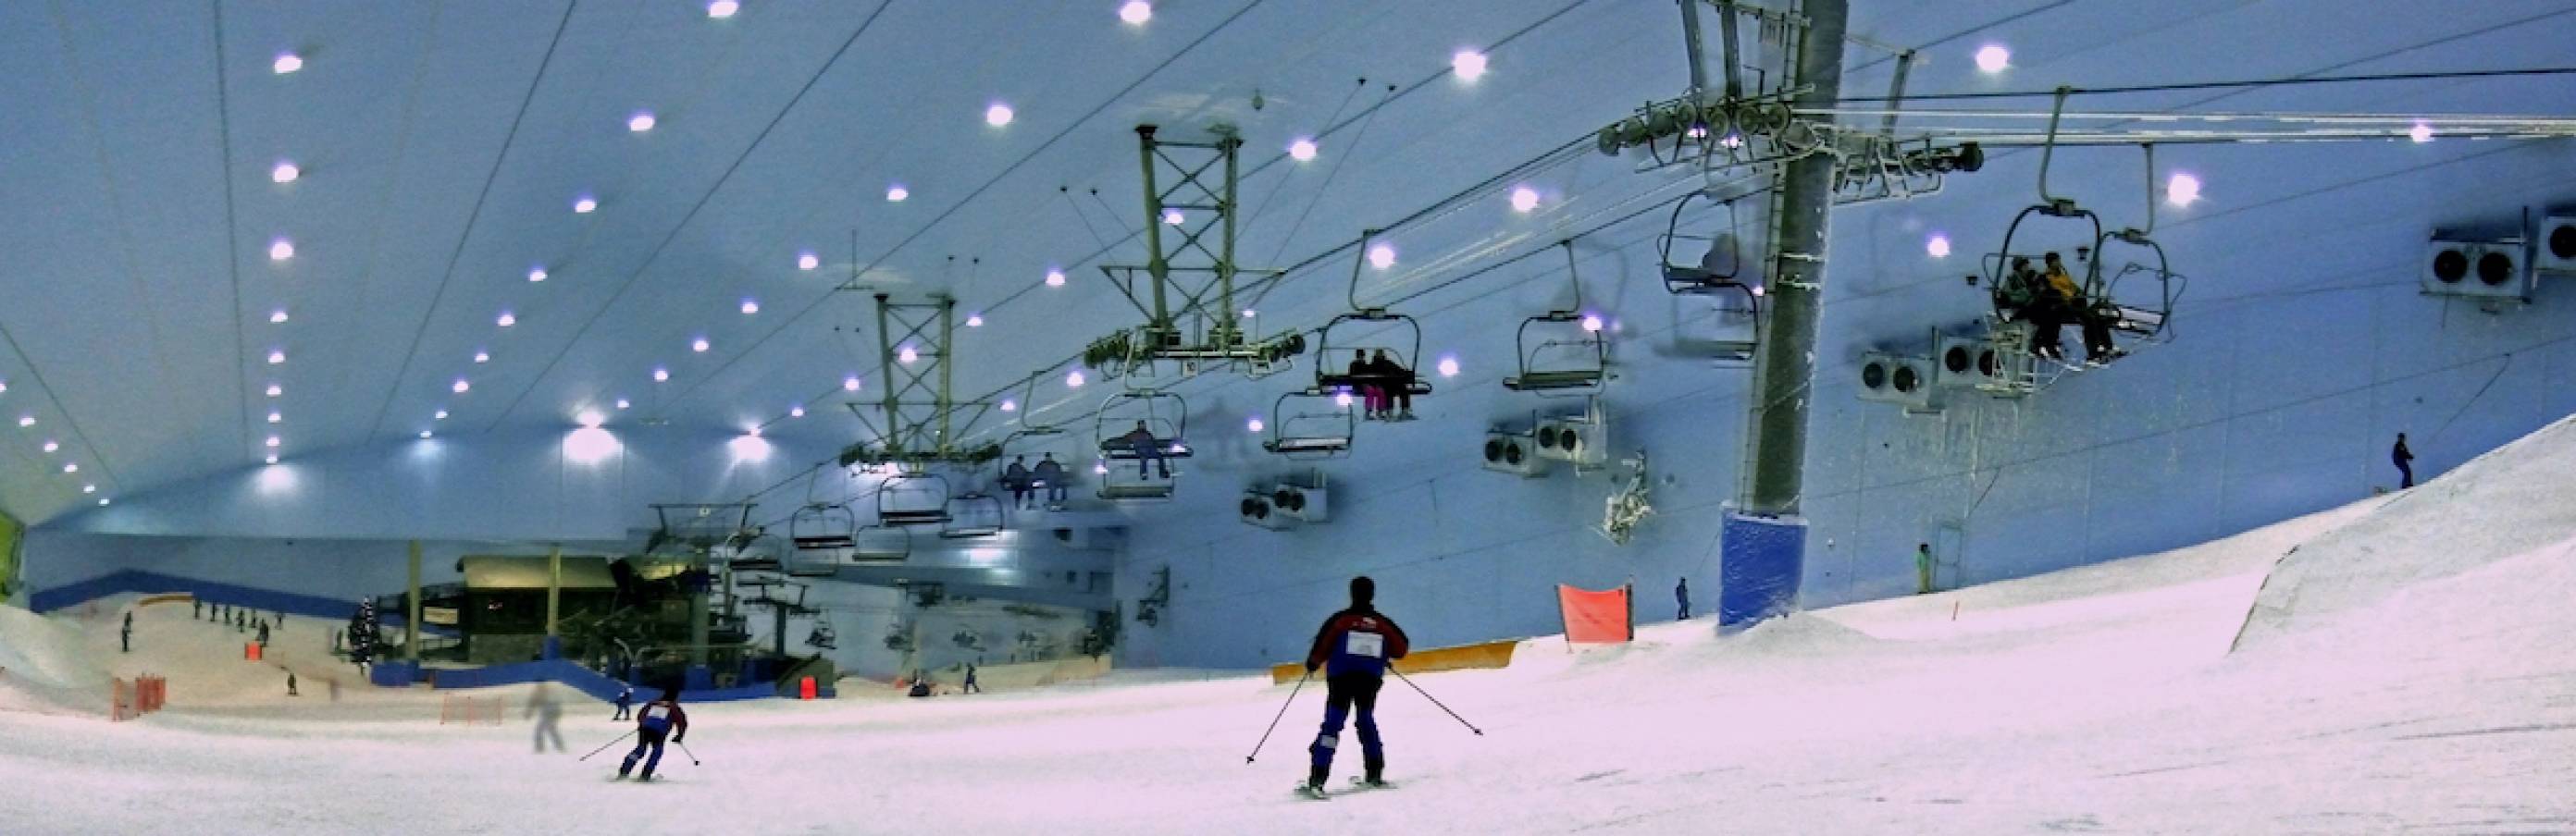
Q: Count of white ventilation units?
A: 8